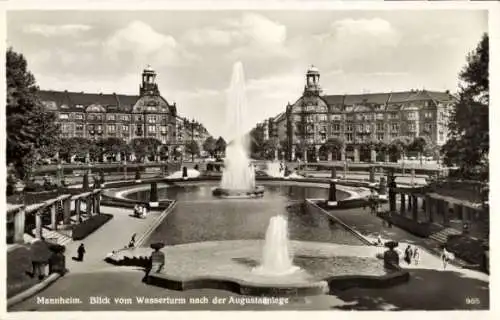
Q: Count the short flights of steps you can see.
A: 2